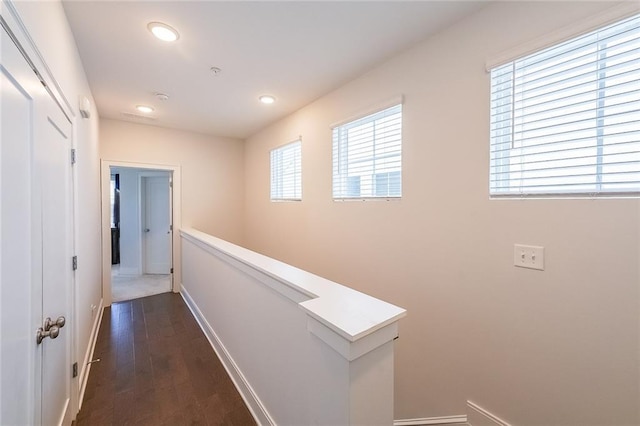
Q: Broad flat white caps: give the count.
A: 1